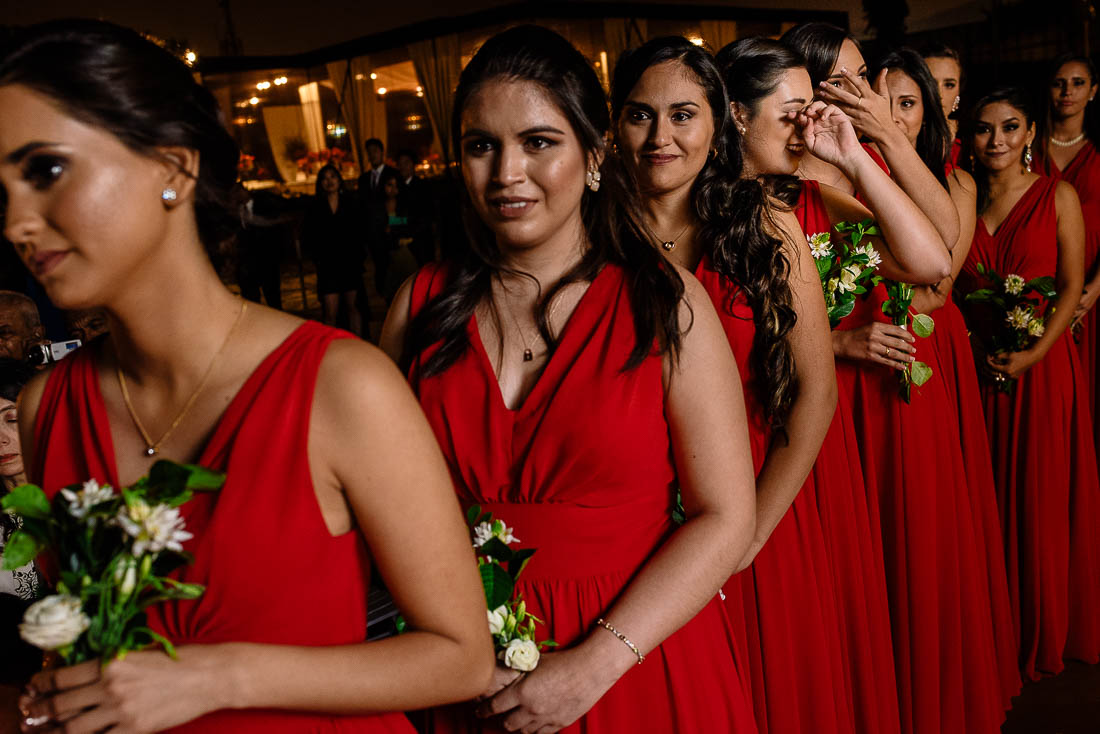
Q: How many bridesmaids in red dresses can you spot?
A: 9